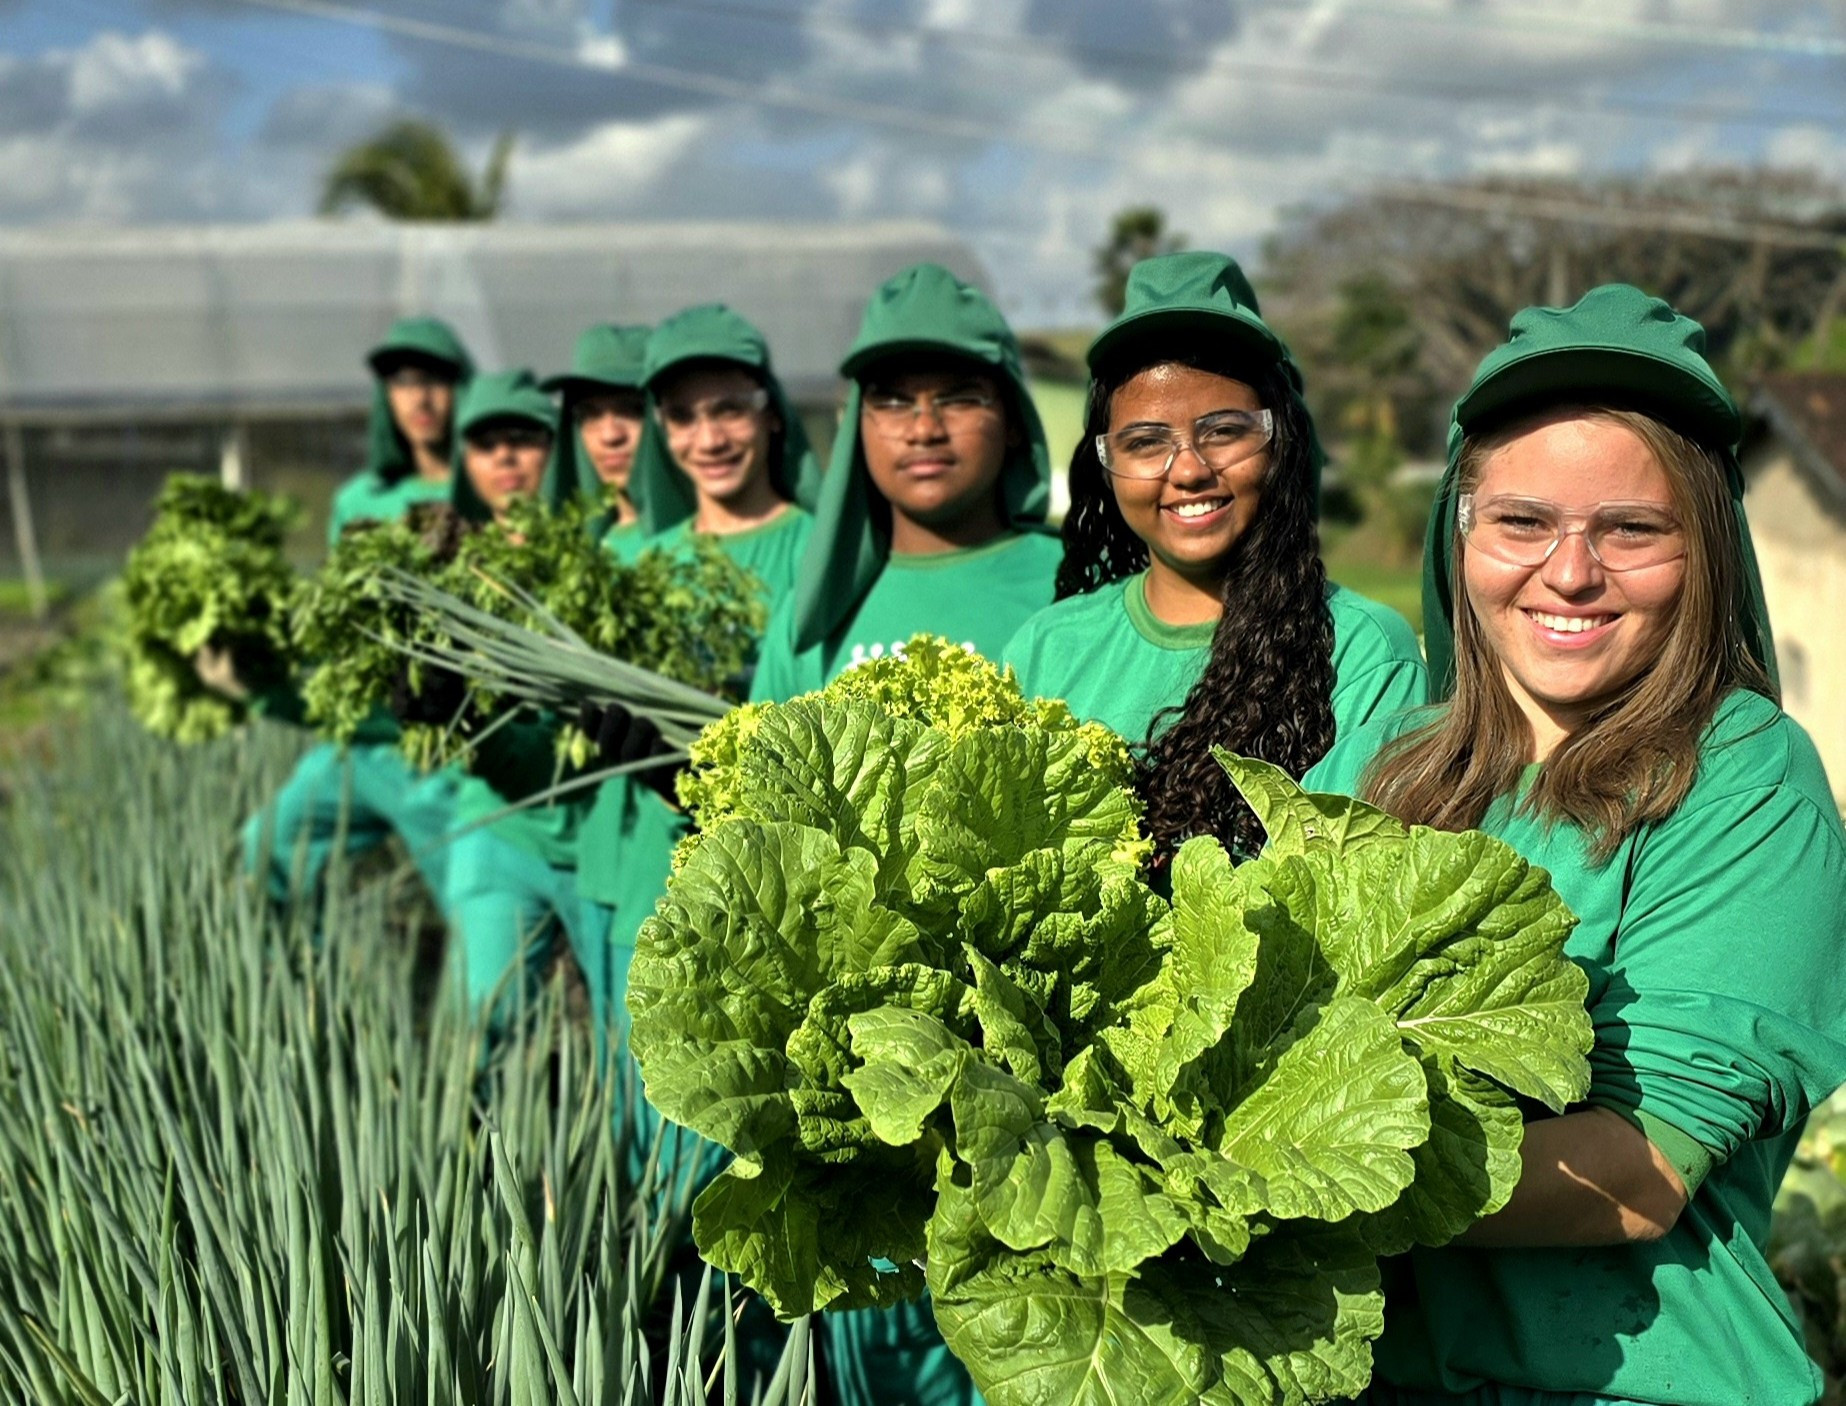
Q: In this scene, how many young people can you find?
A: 7